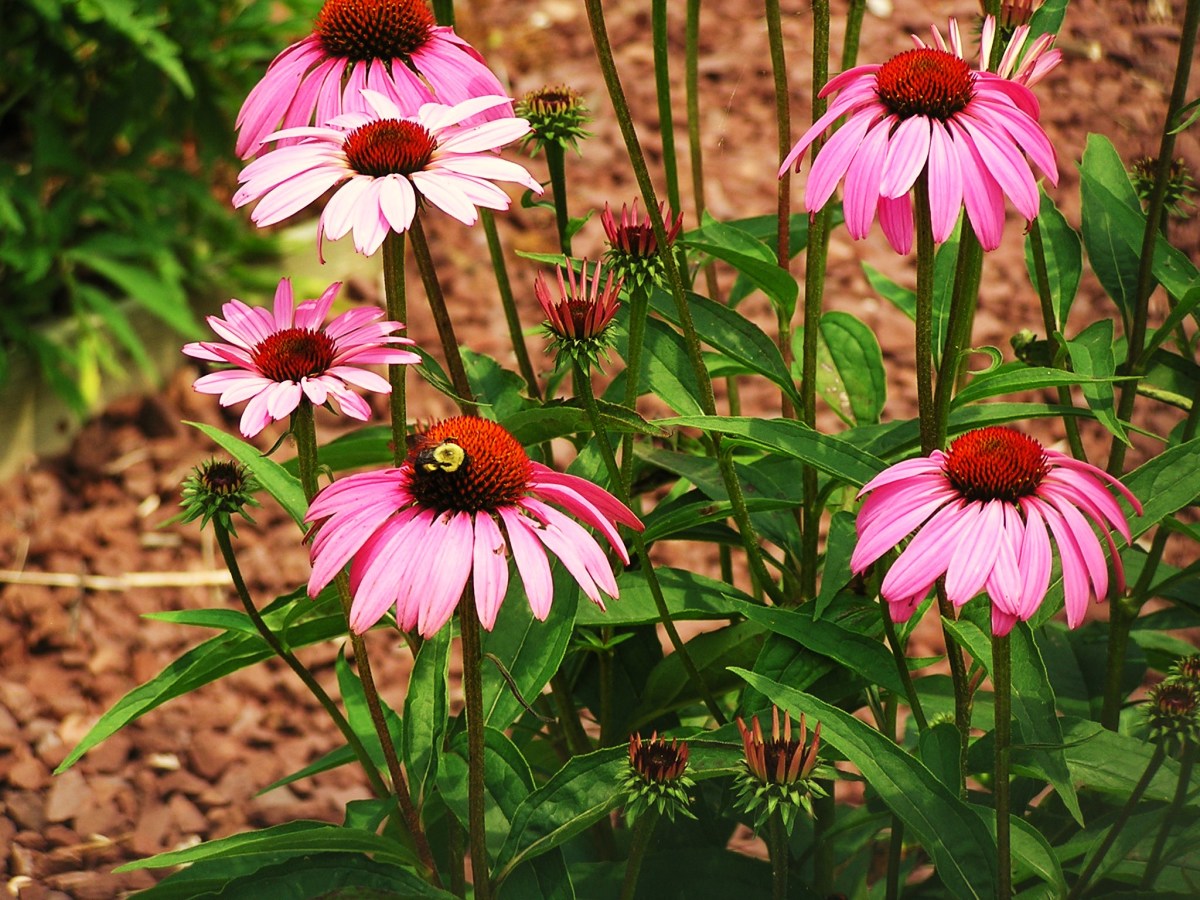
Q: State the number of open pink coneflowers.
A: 6